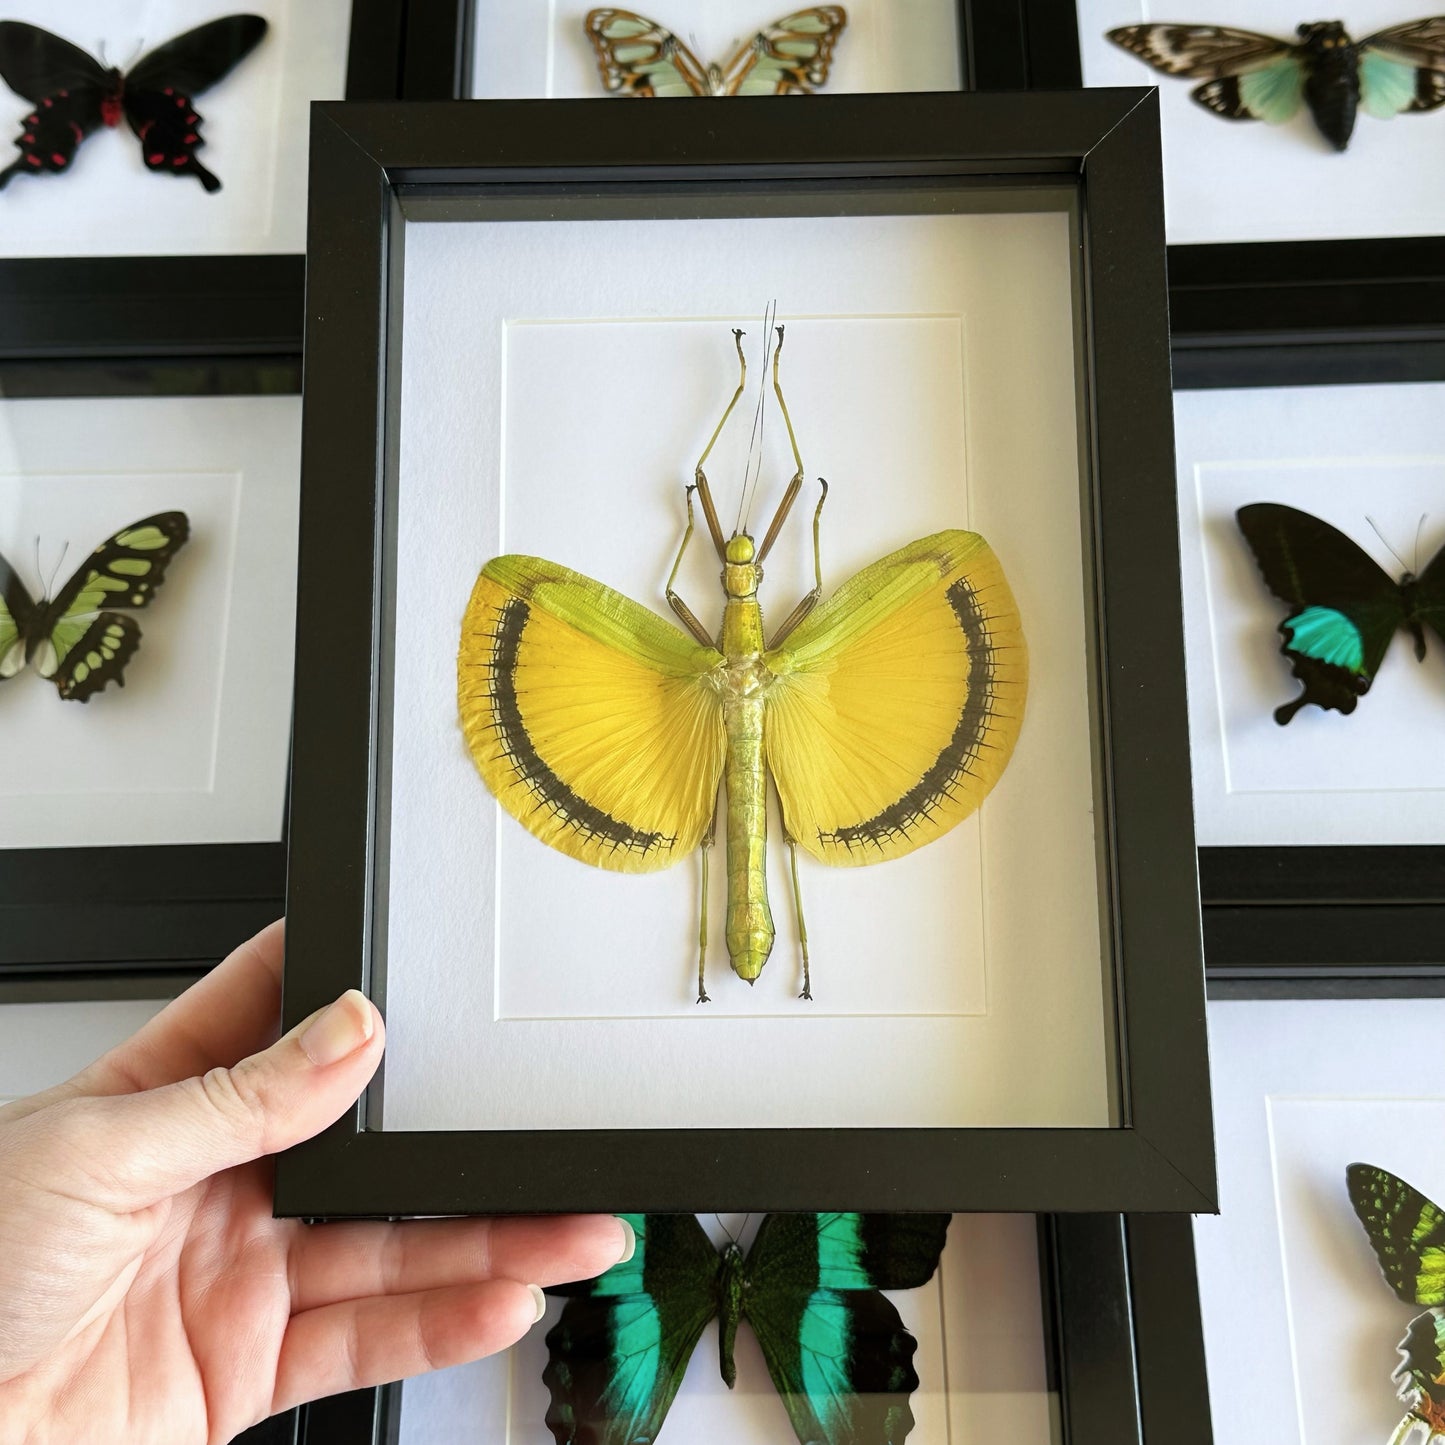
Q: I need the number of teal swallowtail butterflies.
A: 2